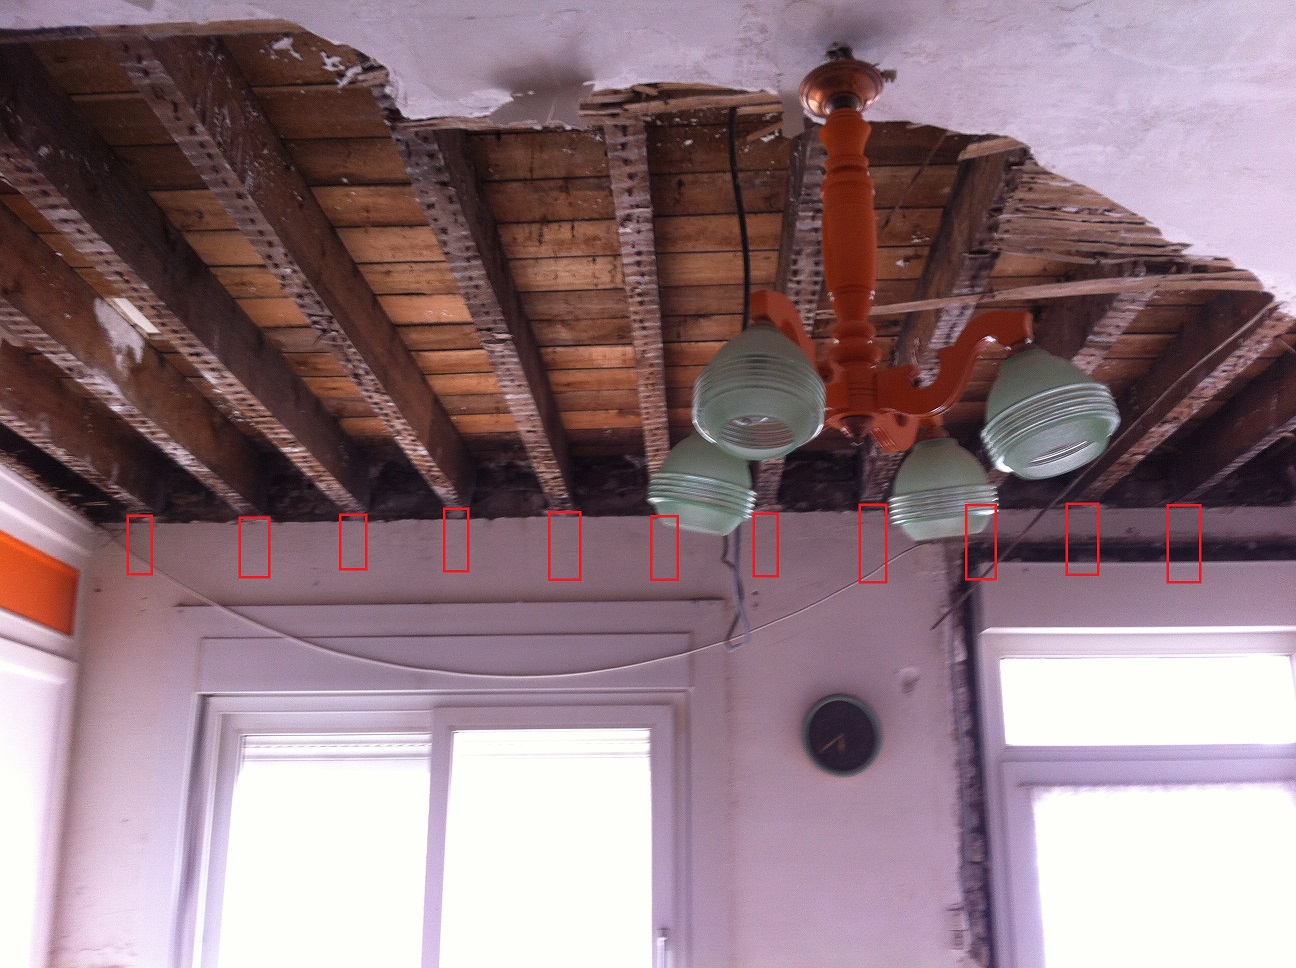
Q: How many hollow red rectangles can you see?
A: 11